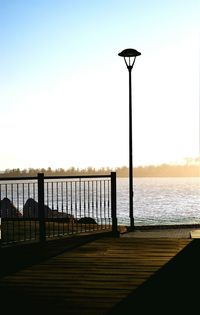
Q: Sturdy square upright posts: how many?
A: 2